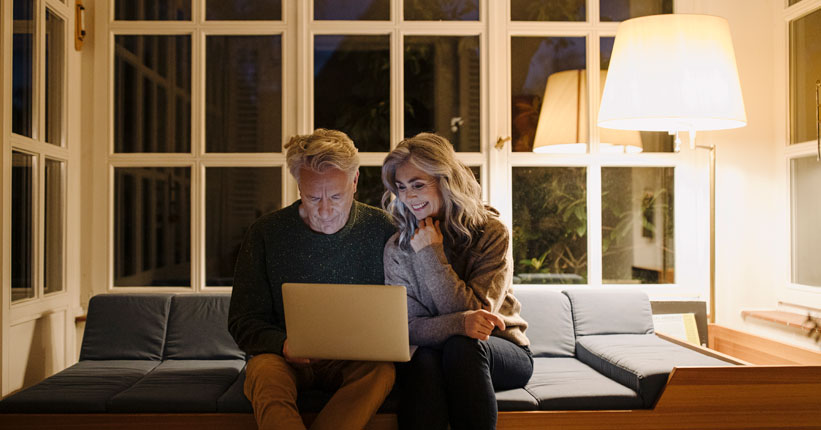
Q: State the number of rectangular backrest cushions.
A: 4